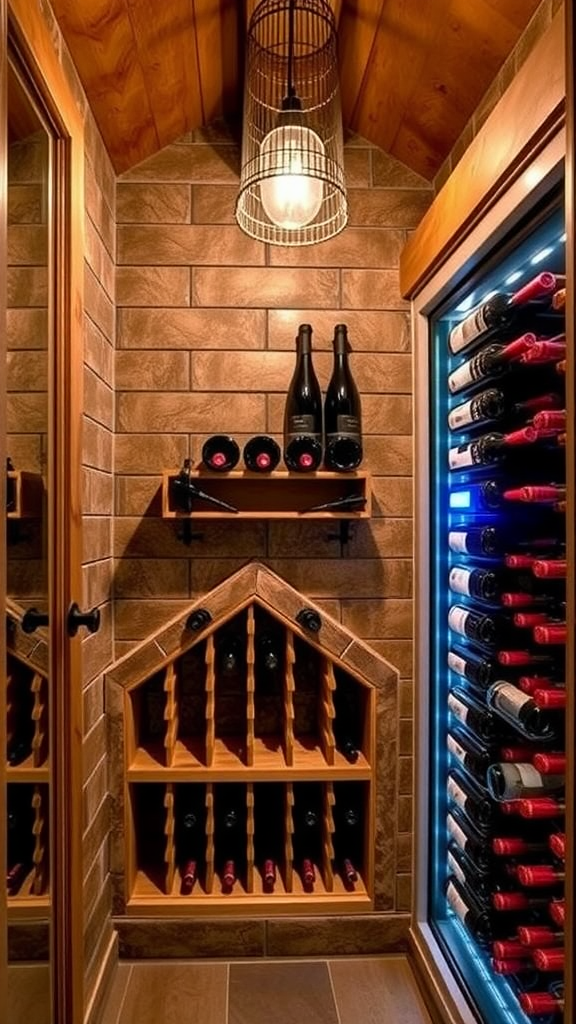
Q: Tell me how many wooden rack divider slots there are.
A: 12